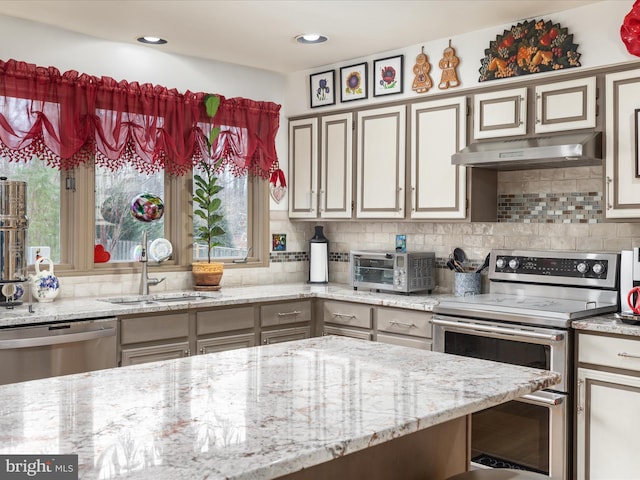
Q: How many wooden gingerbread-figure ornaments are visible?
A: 2